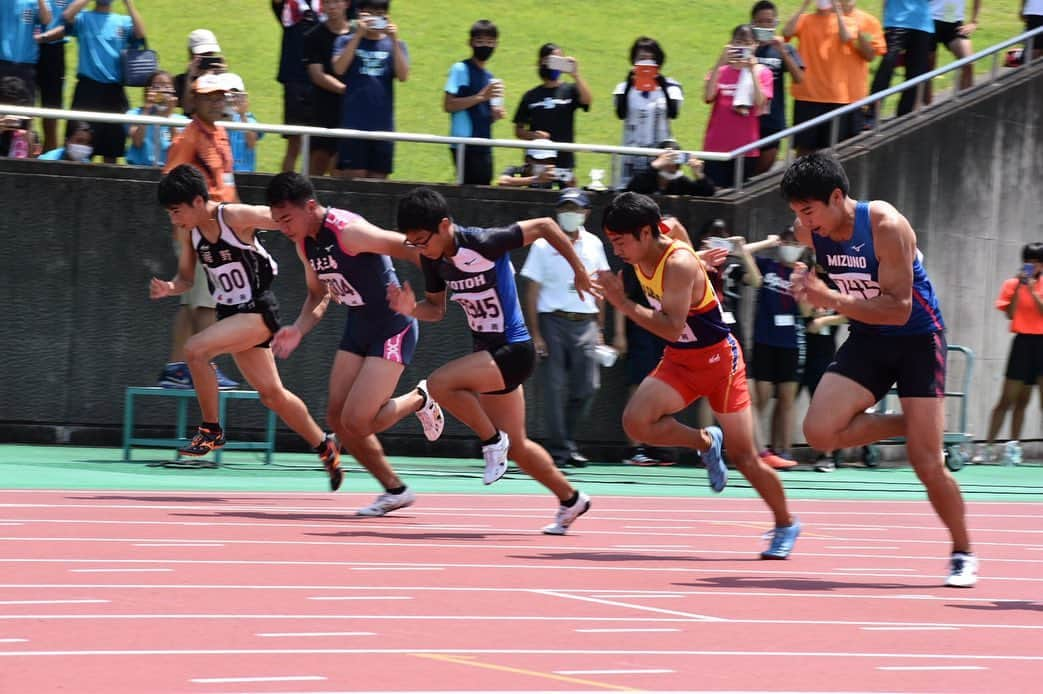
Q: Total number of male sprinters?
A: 5